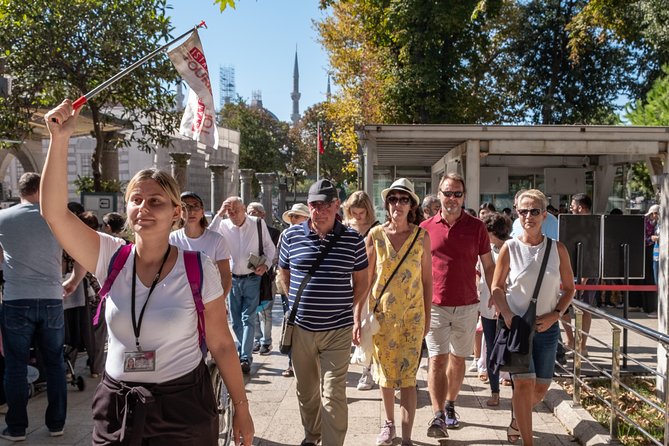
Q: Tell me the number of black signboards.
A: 2